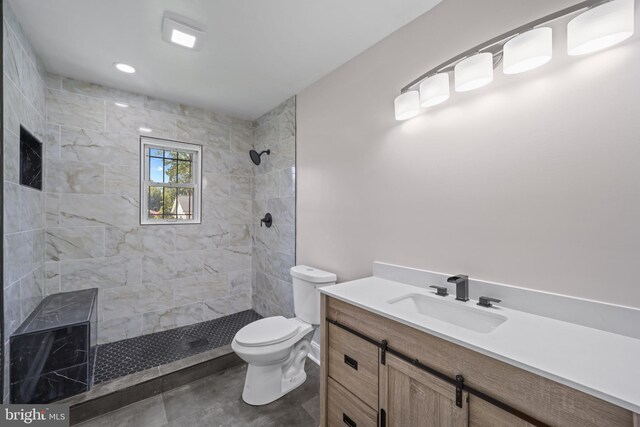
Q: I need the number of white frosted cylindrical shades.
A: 5